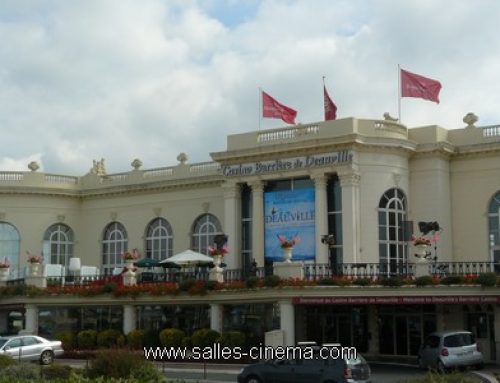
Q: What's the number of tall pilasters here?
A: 4